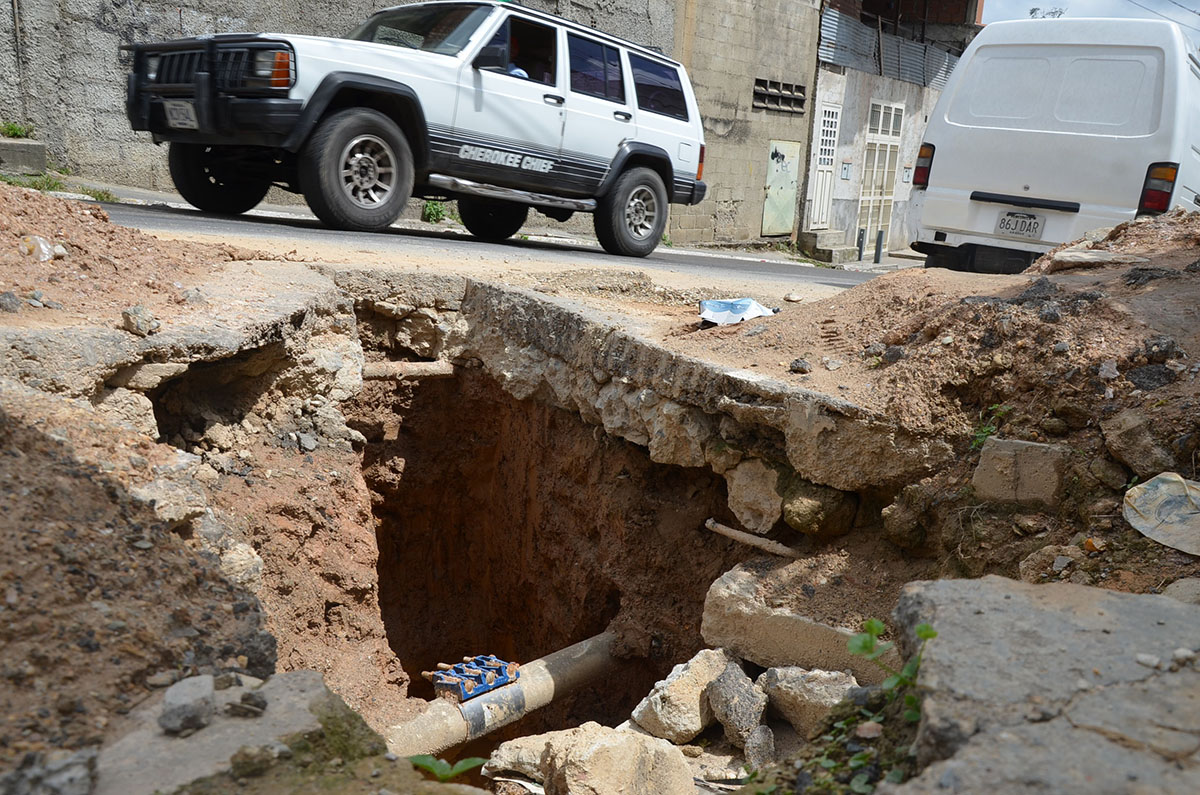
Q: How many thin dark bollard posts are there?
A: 2